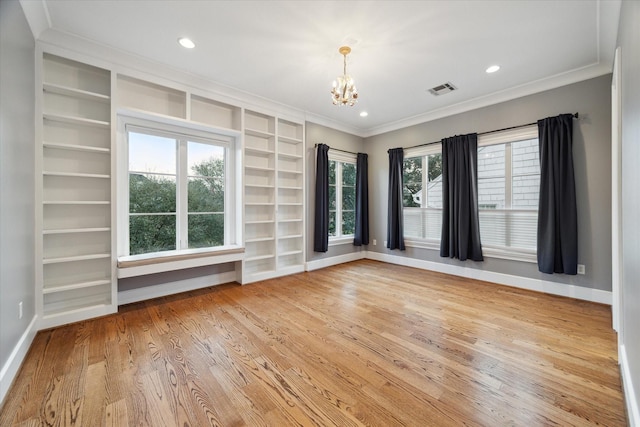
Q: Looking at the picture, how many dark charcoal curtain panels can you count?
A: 5